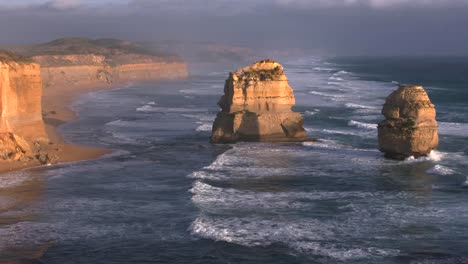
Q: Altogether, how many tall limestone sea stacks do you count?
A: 2